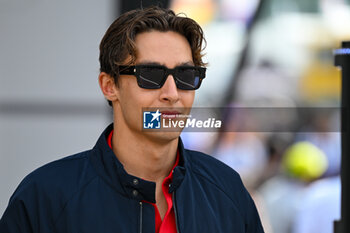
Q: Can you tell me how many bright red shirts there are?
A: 1